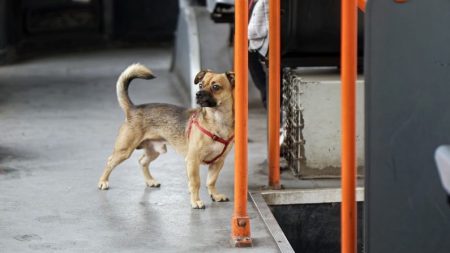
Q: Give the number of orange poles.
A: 3